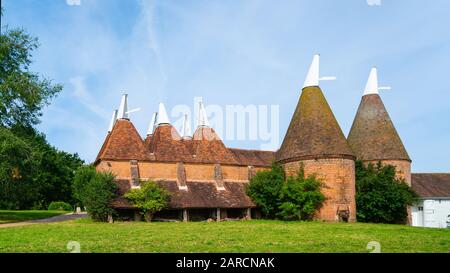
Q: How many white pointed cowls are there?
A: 8